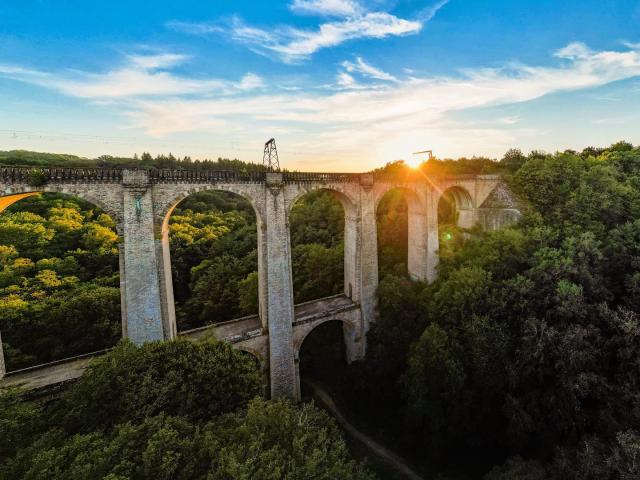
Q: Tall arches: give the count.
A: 5